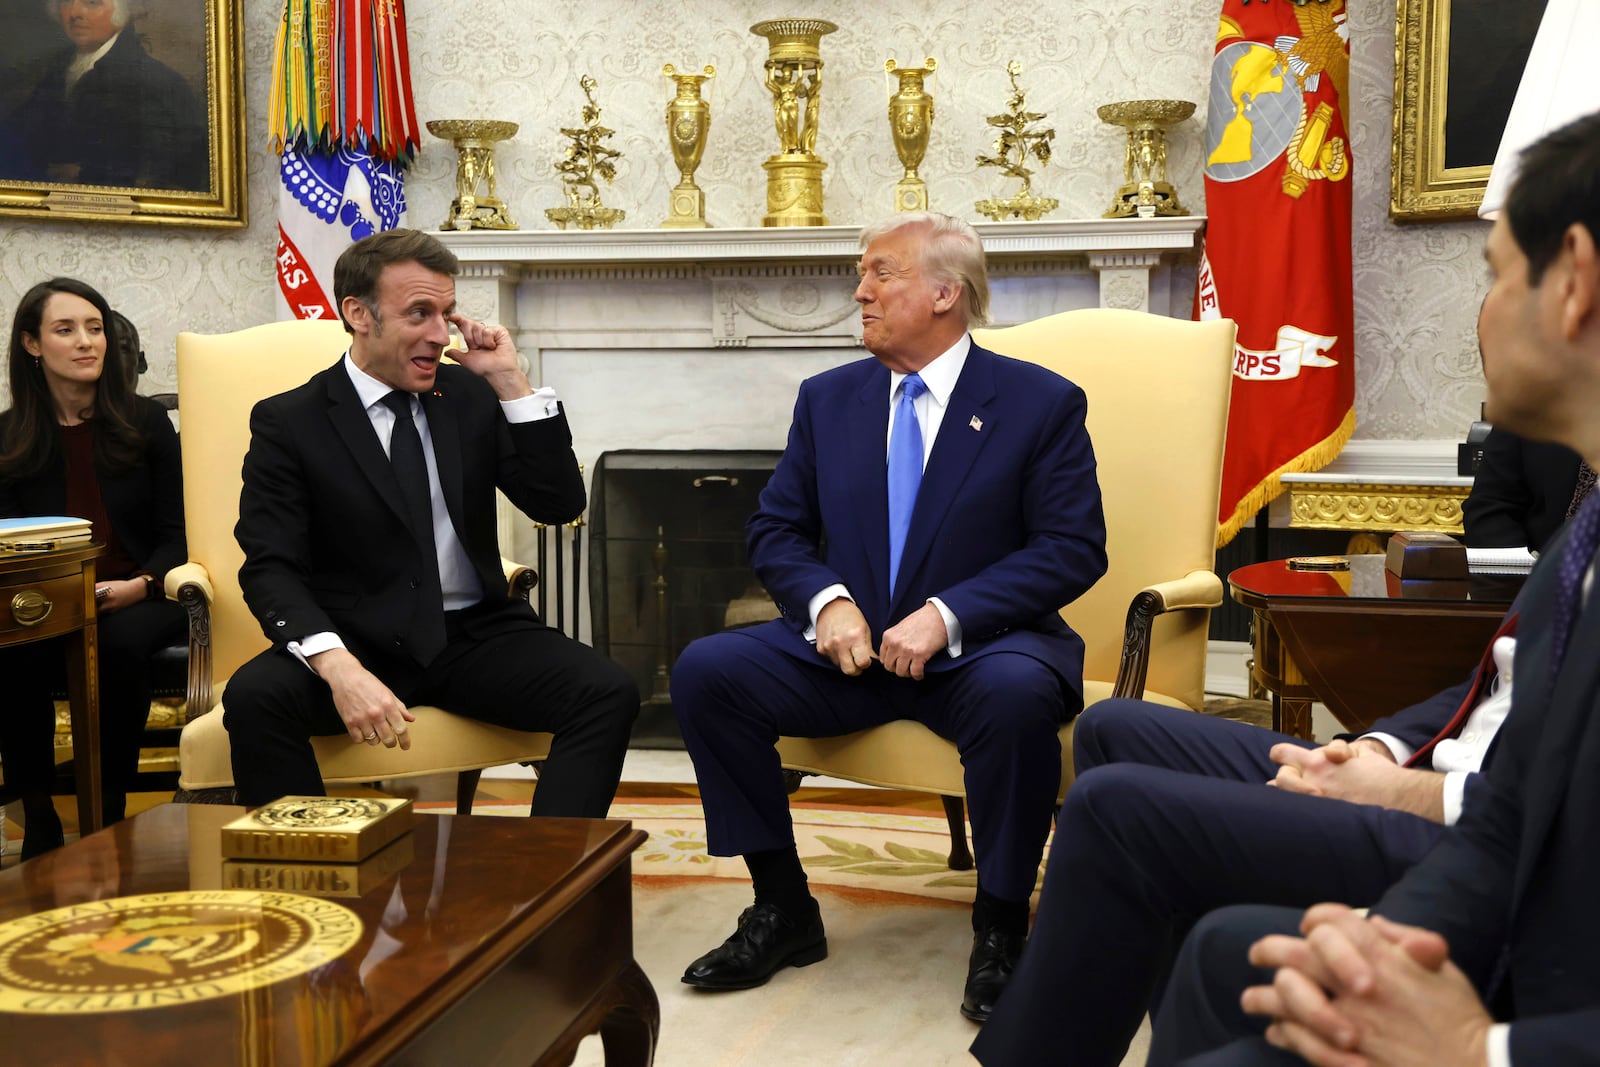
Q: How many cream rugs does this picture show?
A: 1